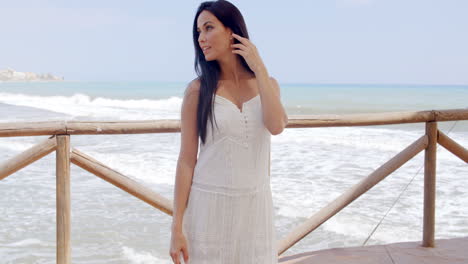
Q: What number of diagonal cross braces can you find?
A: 4